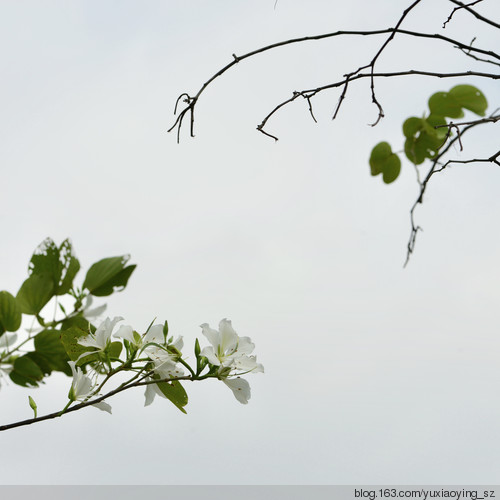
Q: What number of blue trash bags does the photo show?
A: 0